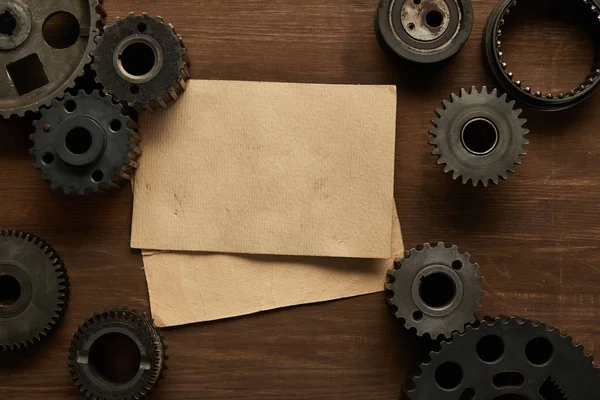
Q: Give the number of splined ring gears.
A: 1